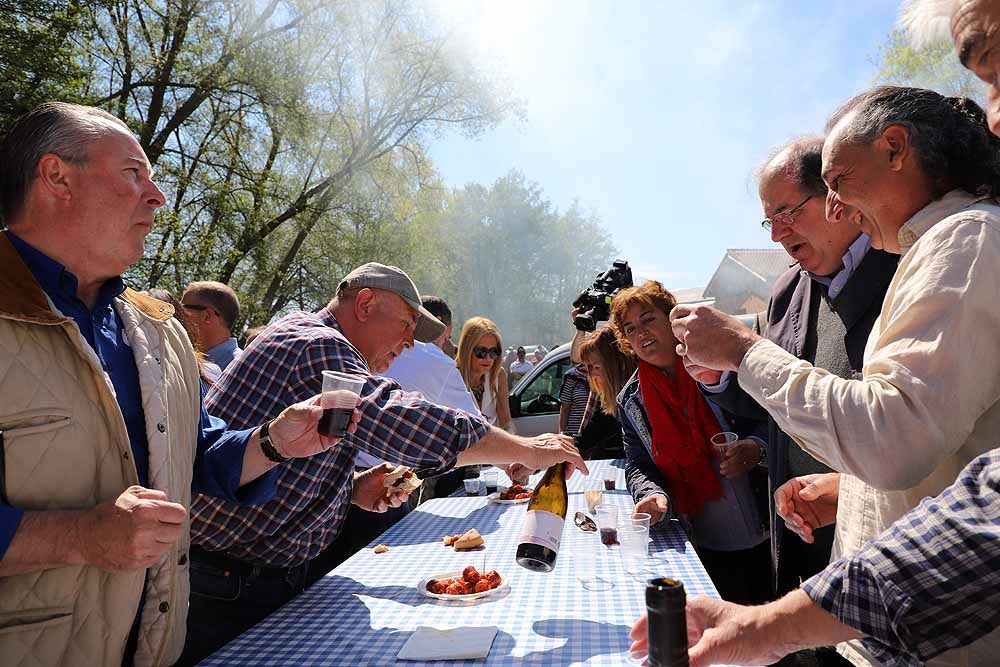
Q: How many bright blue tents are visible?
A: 0